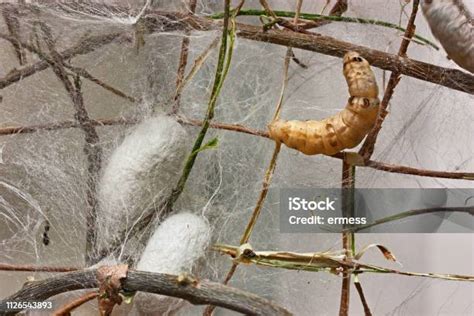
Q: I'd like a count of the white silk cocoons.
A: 2